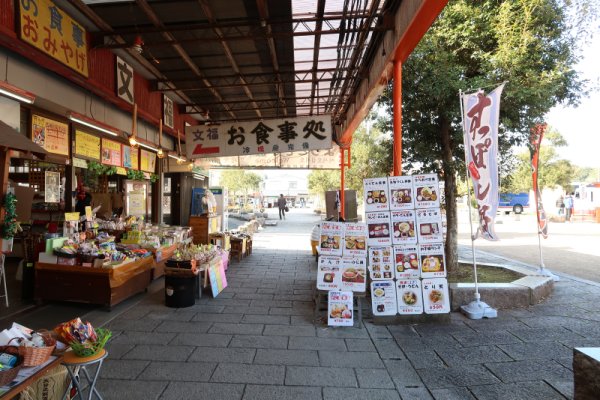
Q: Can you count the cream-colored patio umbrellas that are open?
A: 0